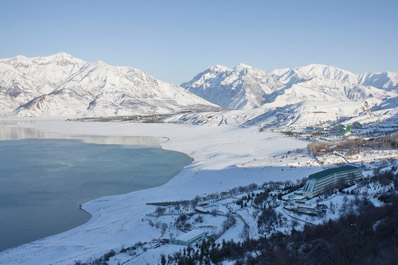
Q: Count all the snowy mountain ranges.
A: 2